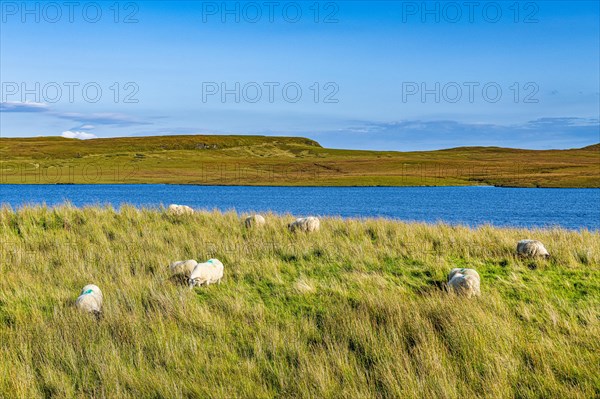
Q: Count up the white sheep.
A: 8